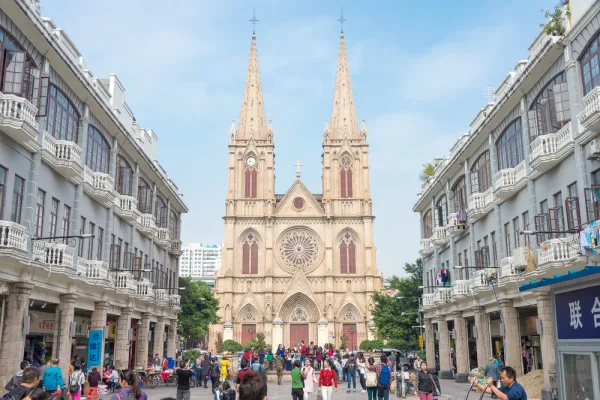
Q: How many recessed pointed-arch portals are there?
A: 3